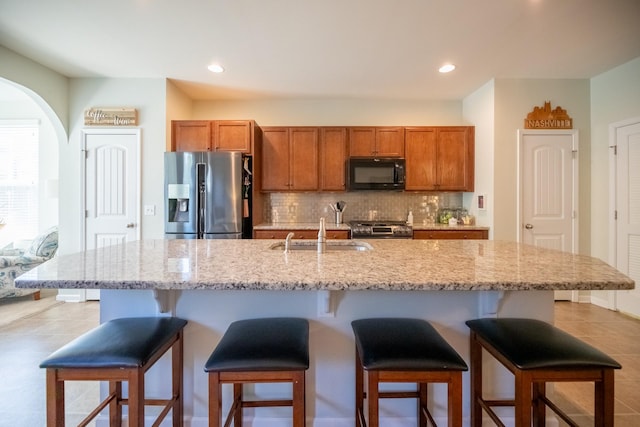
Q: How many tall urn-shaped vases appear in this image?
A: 0